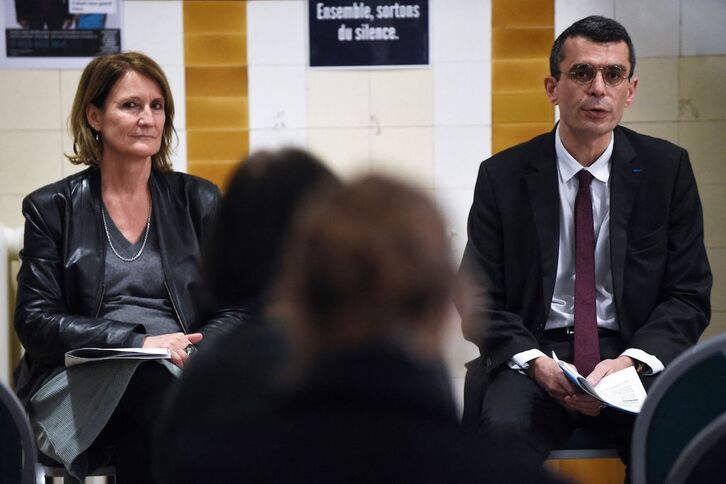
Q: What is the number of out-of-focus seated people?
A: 2